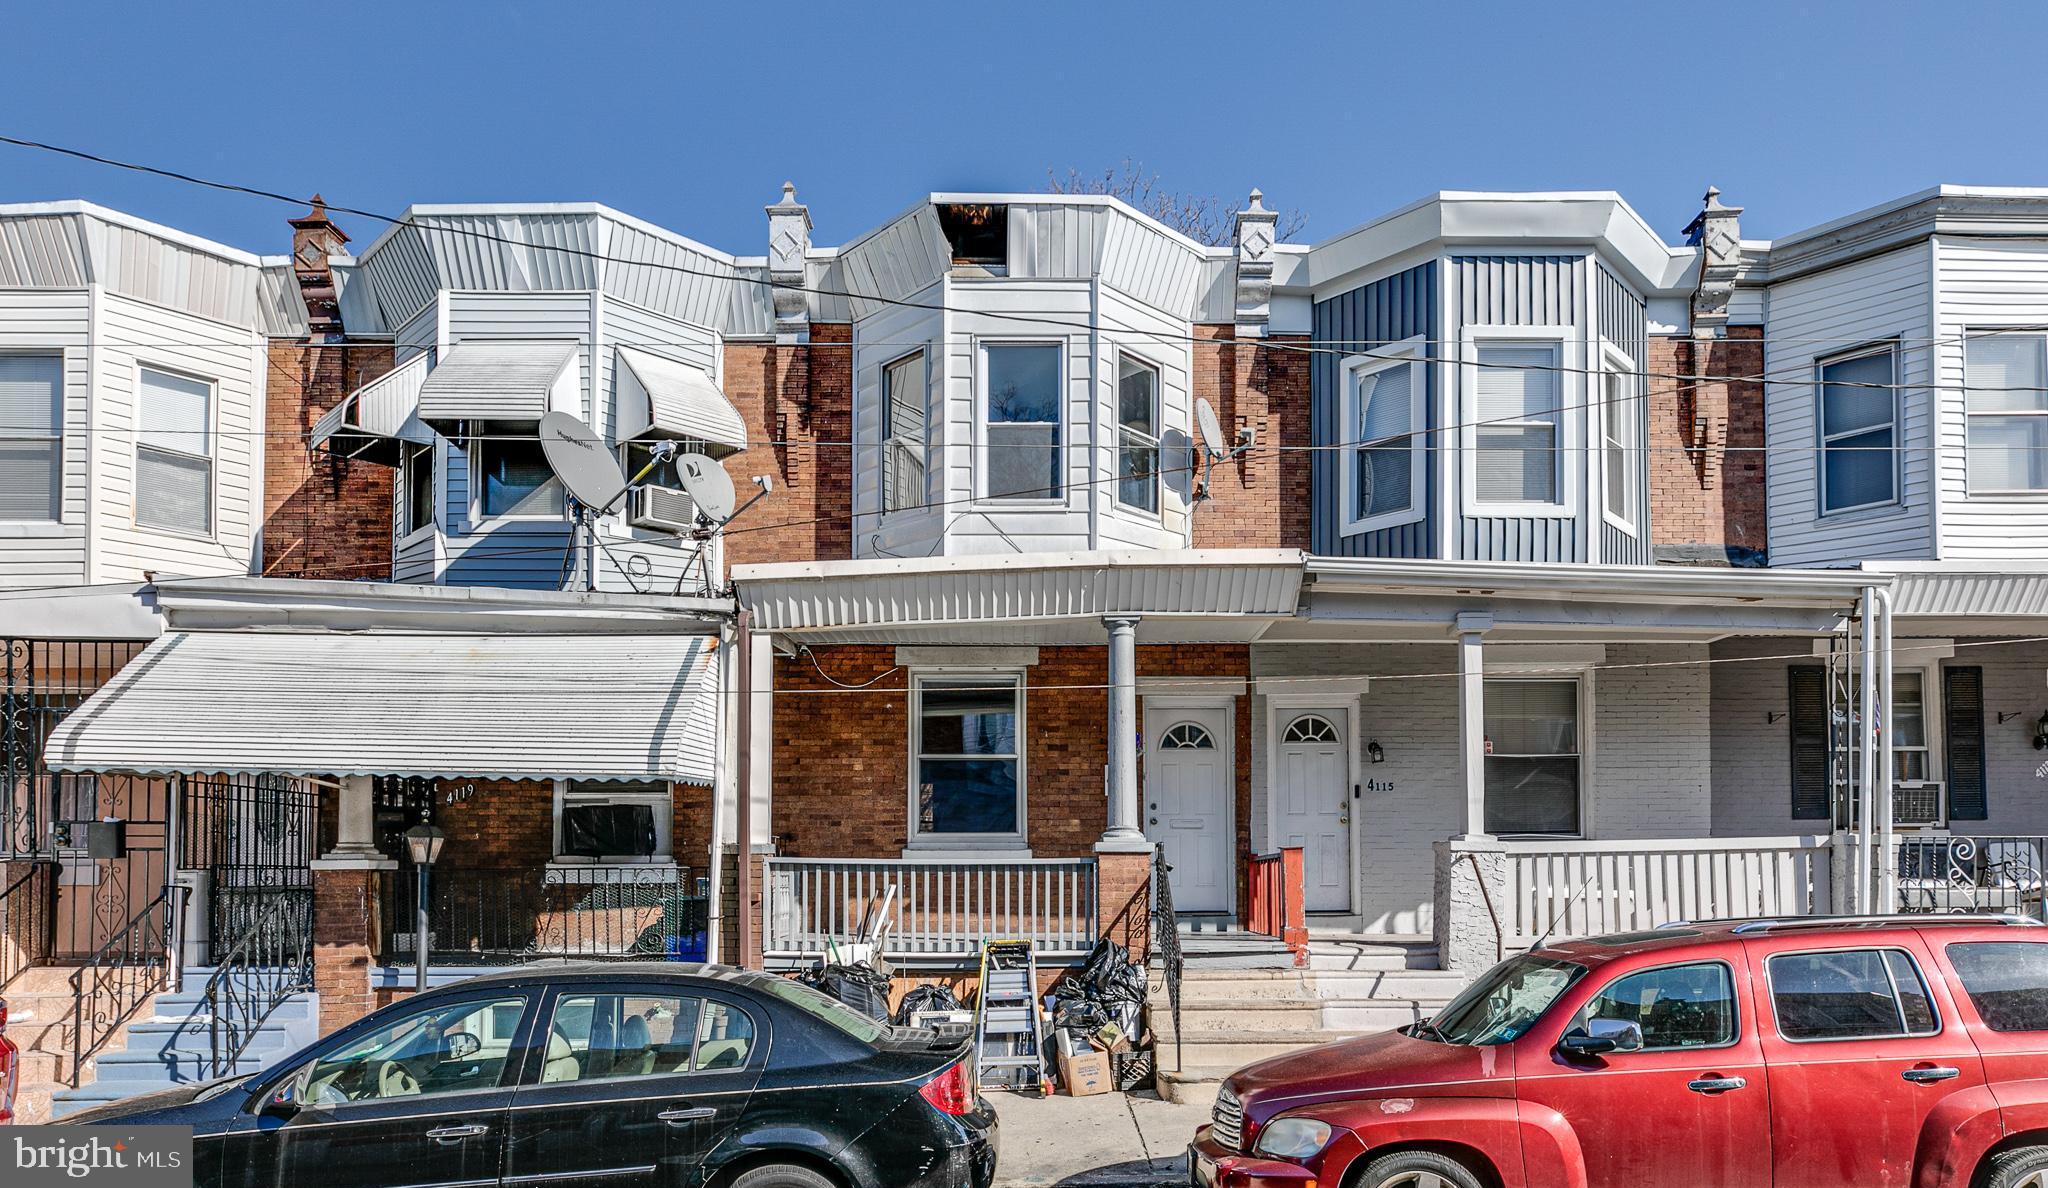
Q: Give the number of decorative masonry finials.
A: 4